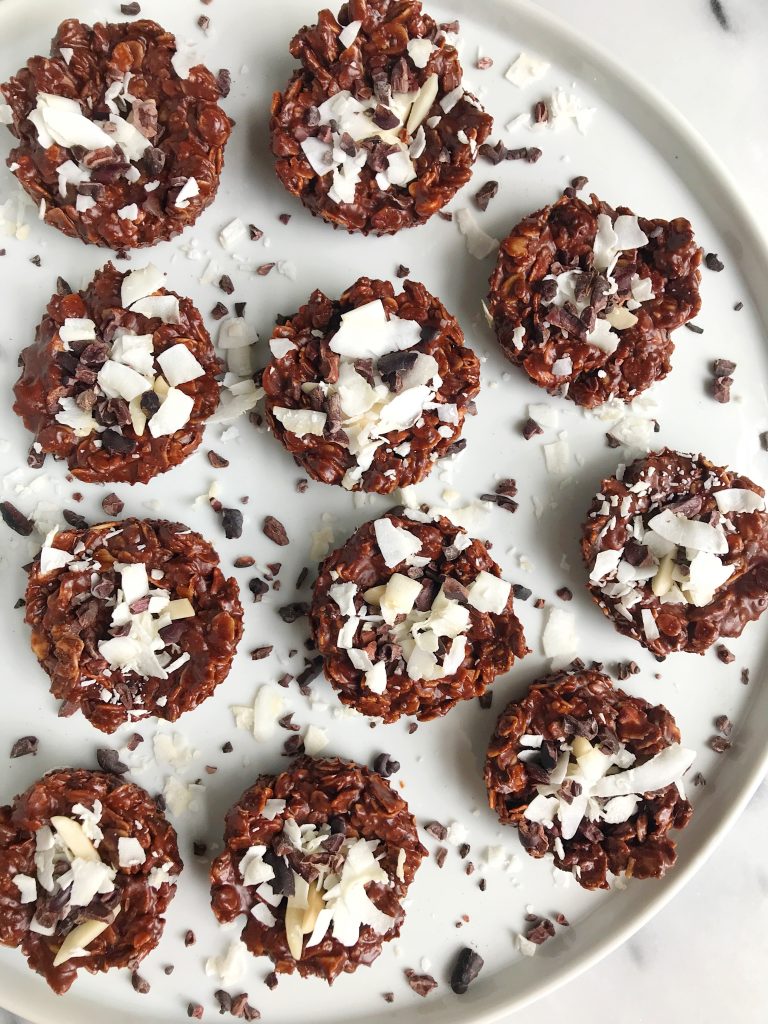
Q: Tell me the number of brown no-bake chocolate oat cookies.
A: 11